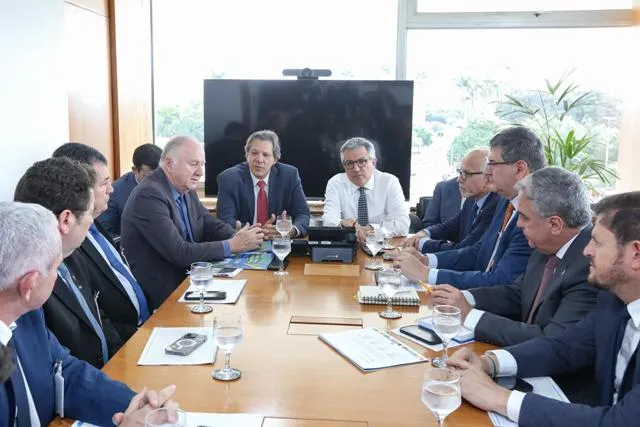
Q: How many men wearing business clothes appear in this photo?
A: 12